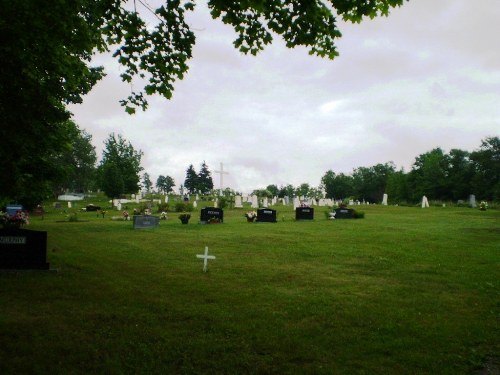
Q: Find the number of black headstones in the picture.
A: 5